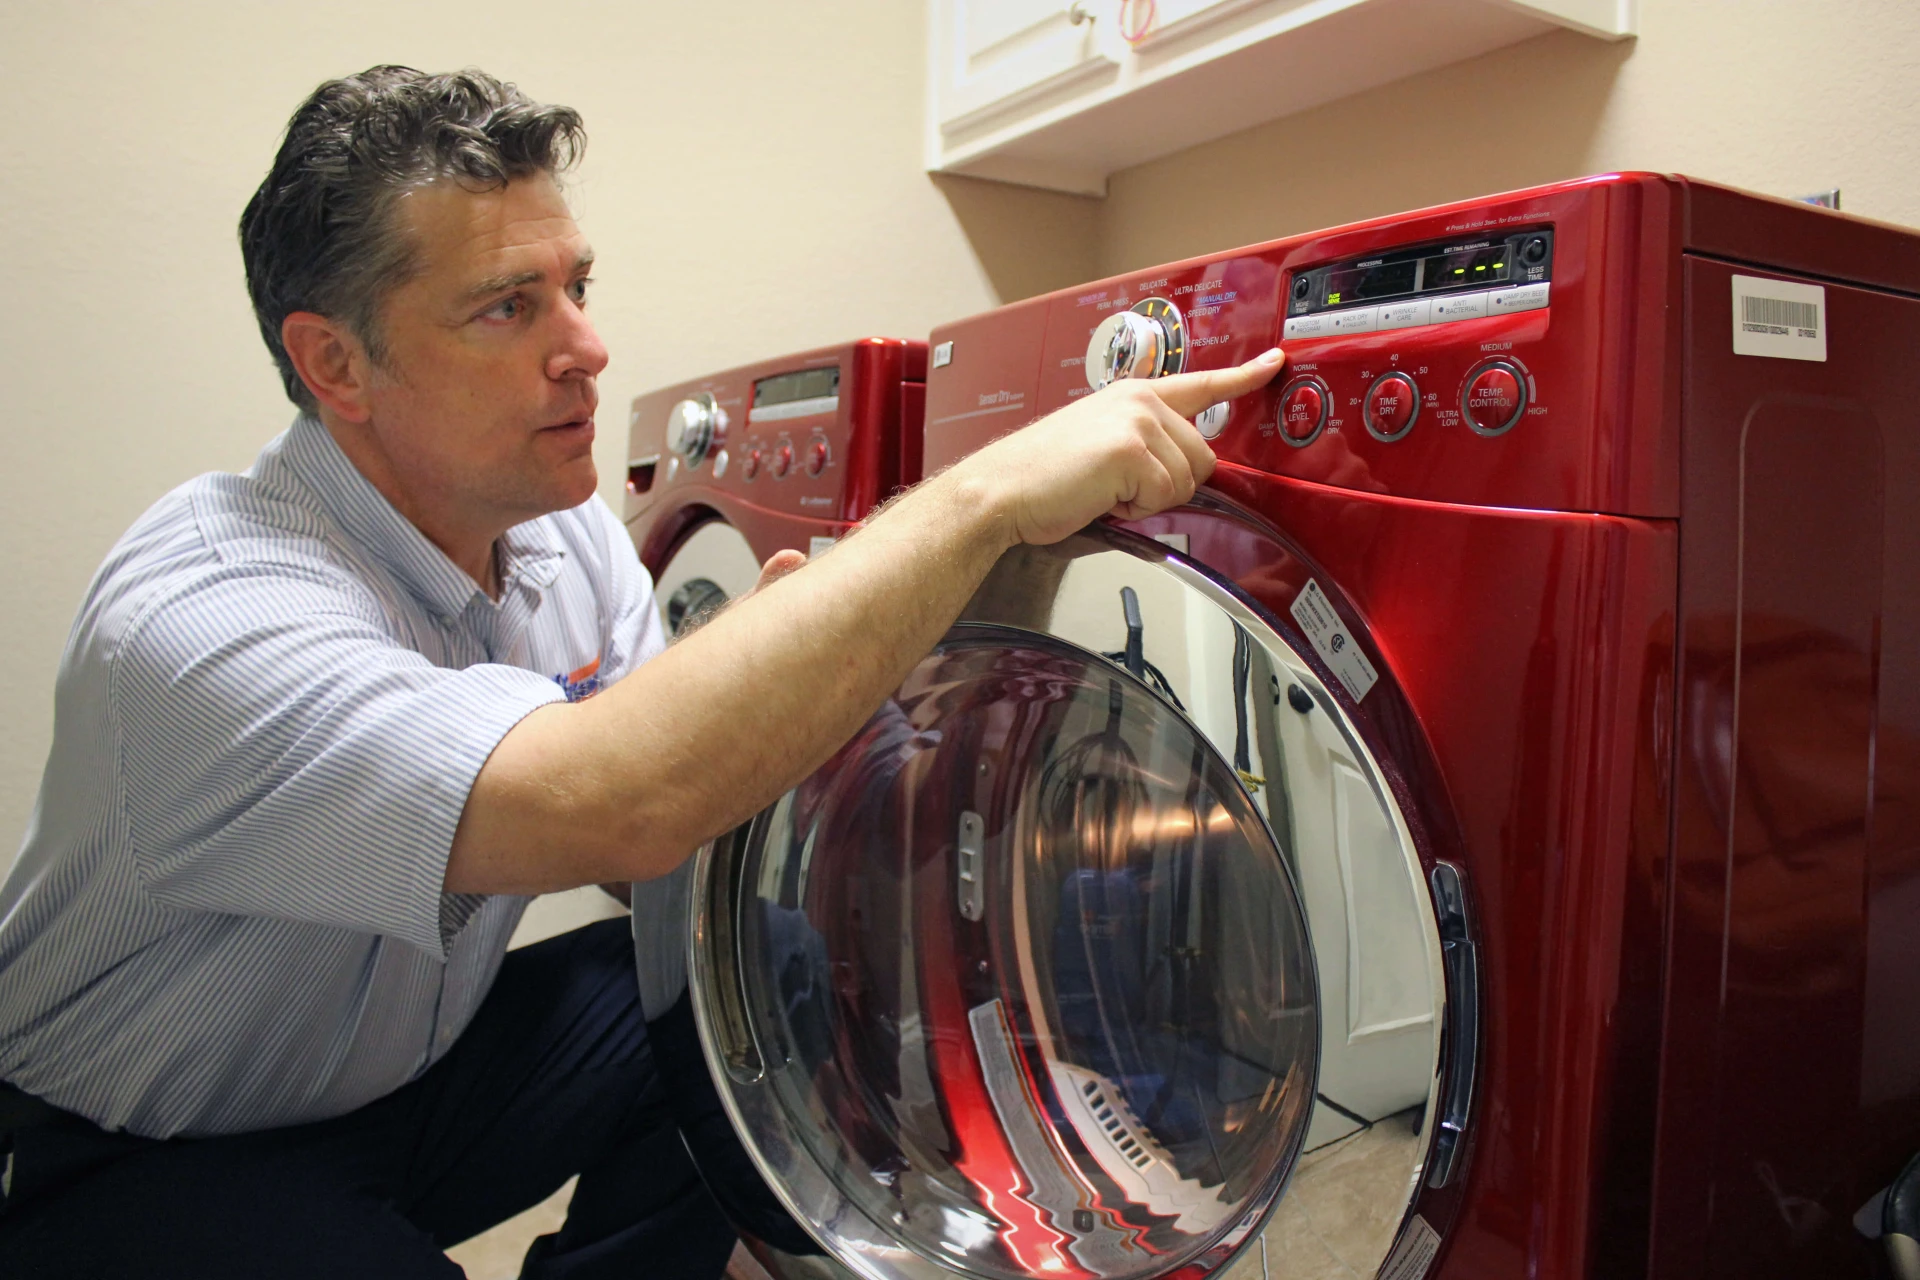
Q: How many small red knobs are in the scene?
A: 6